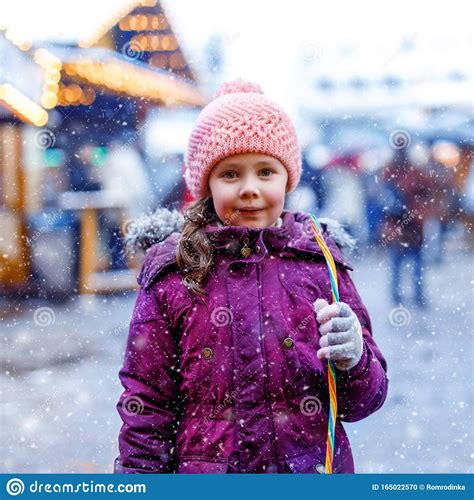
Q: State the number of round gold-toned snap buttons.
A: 2